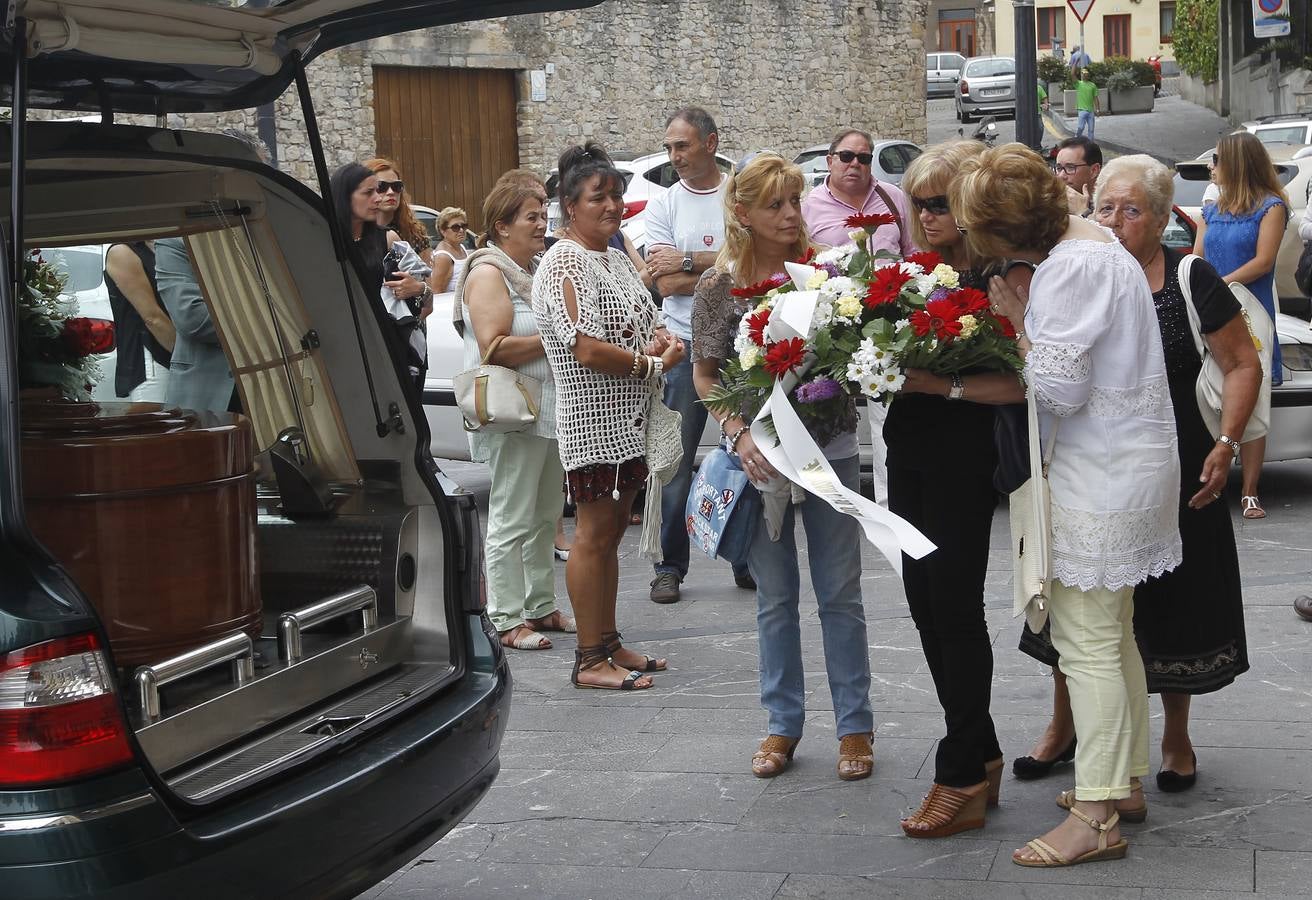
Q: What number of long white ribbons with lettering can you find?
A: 1